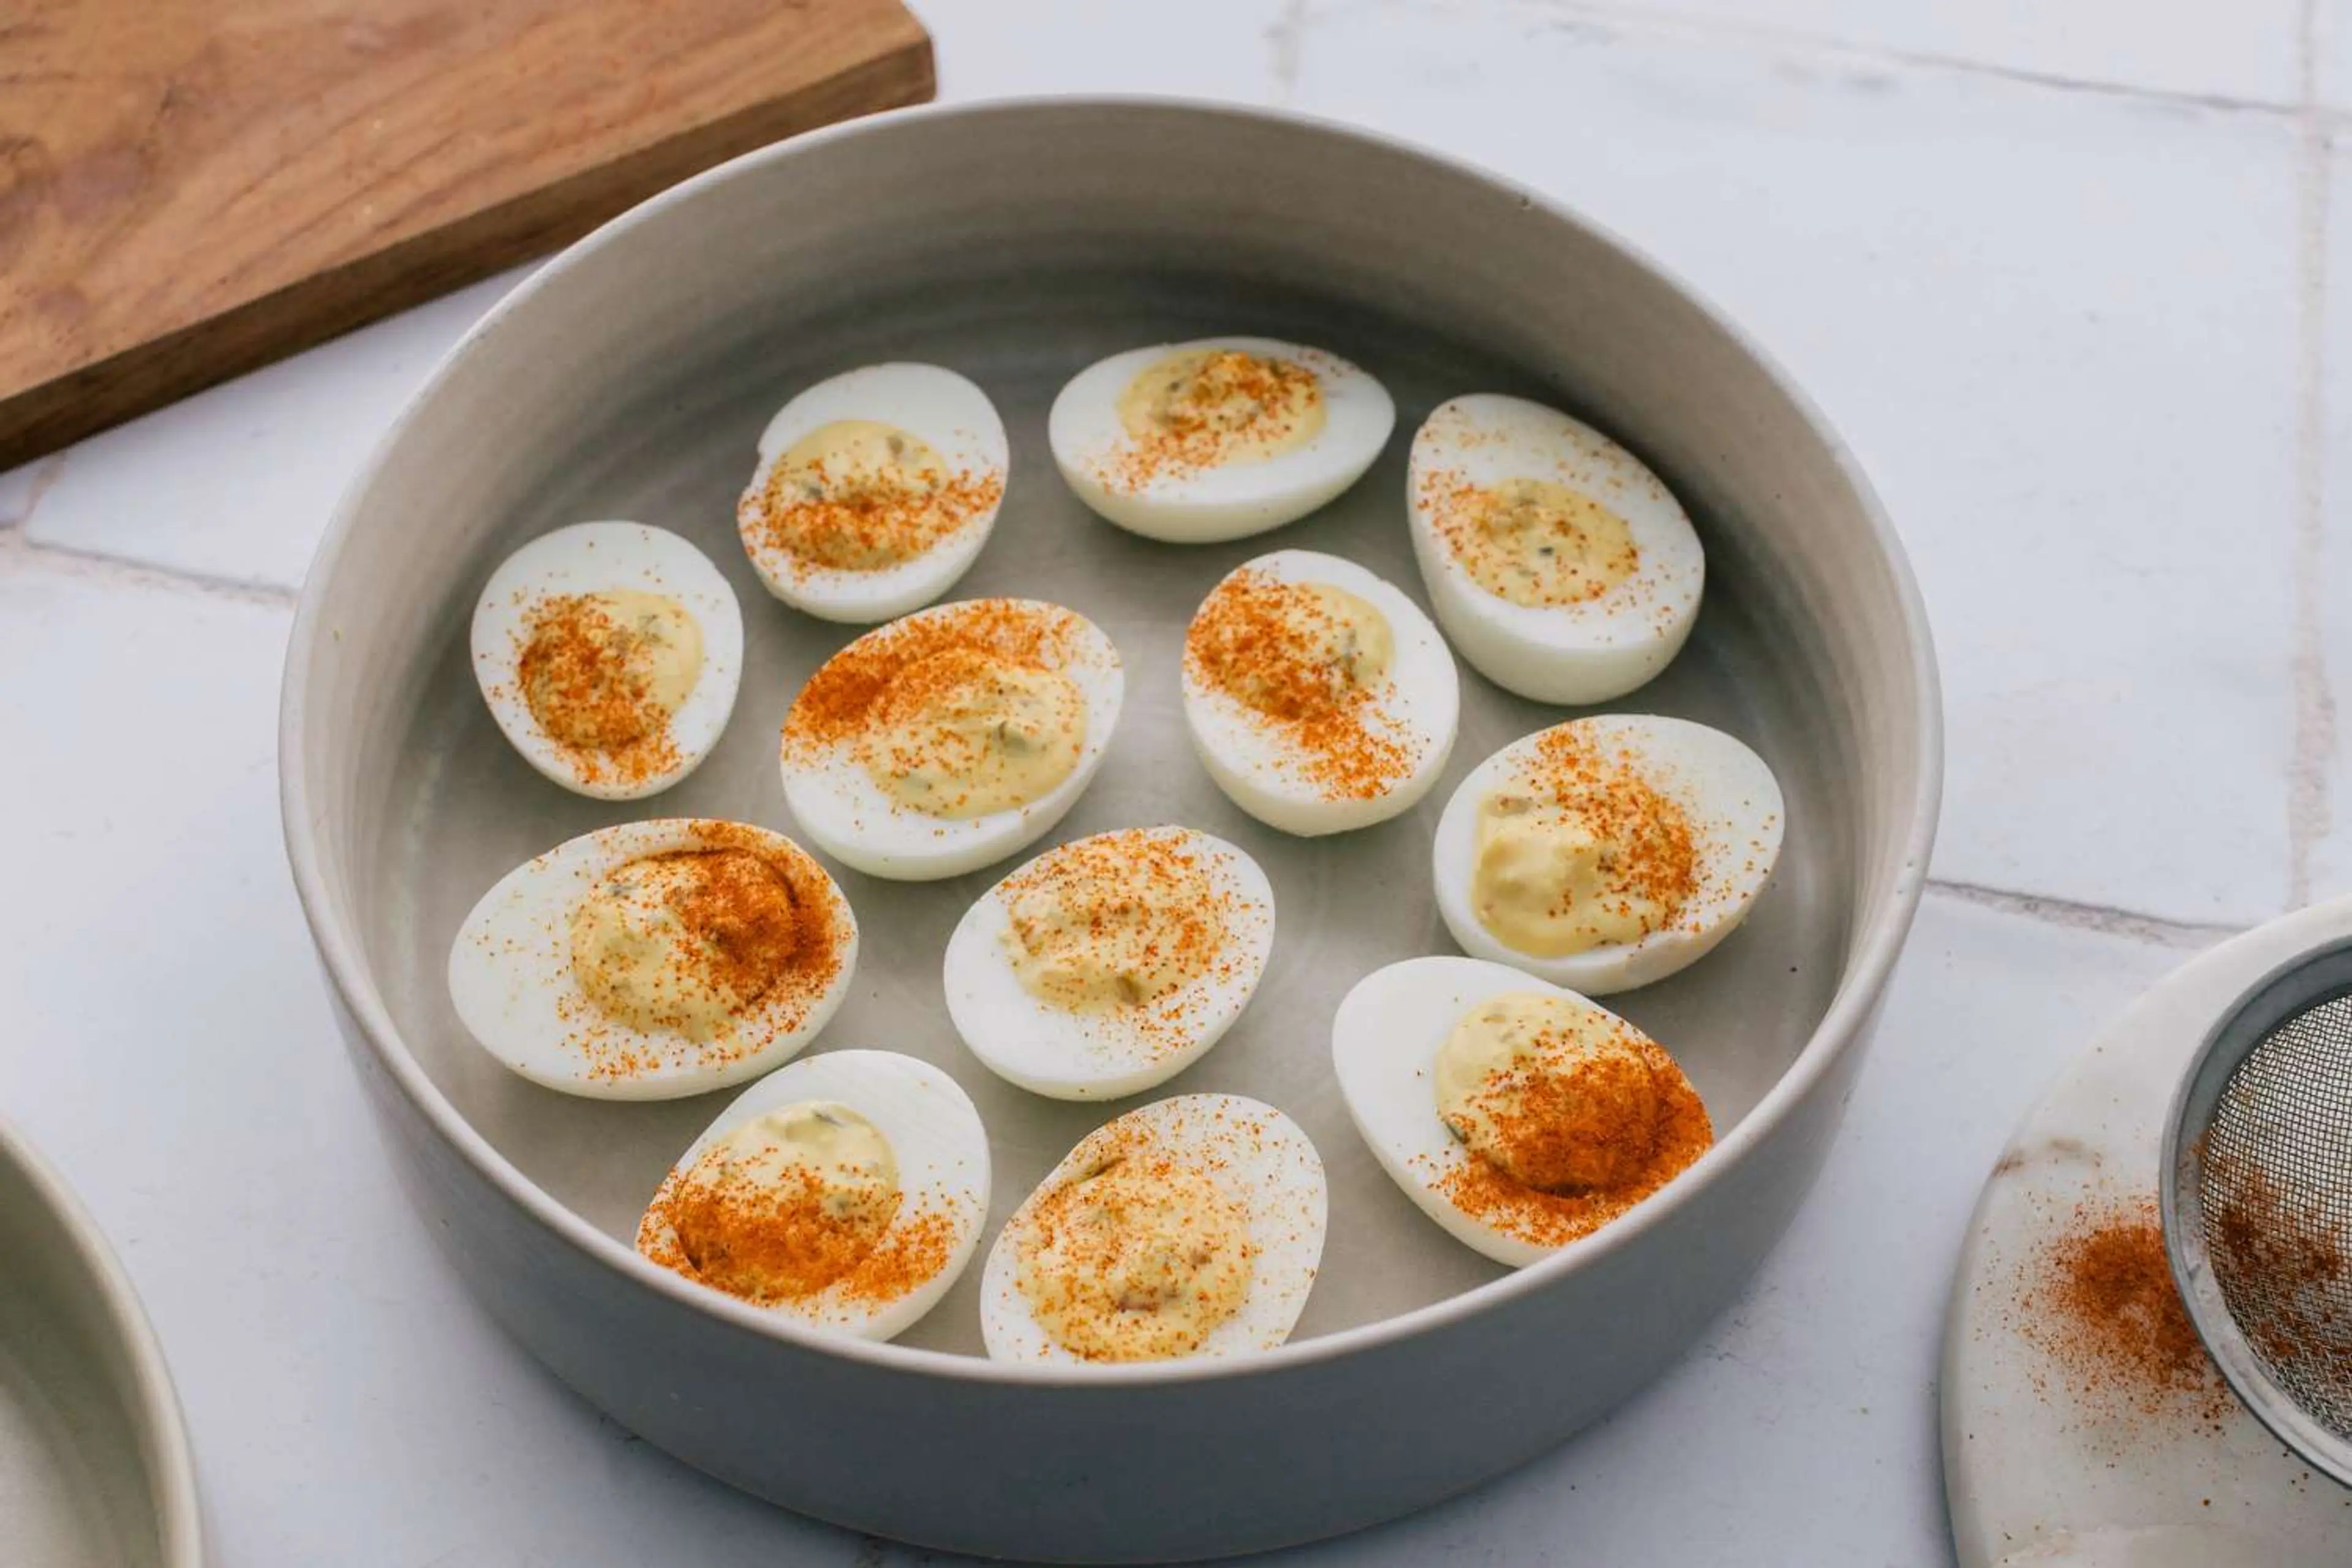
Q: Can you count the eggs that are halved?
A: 12